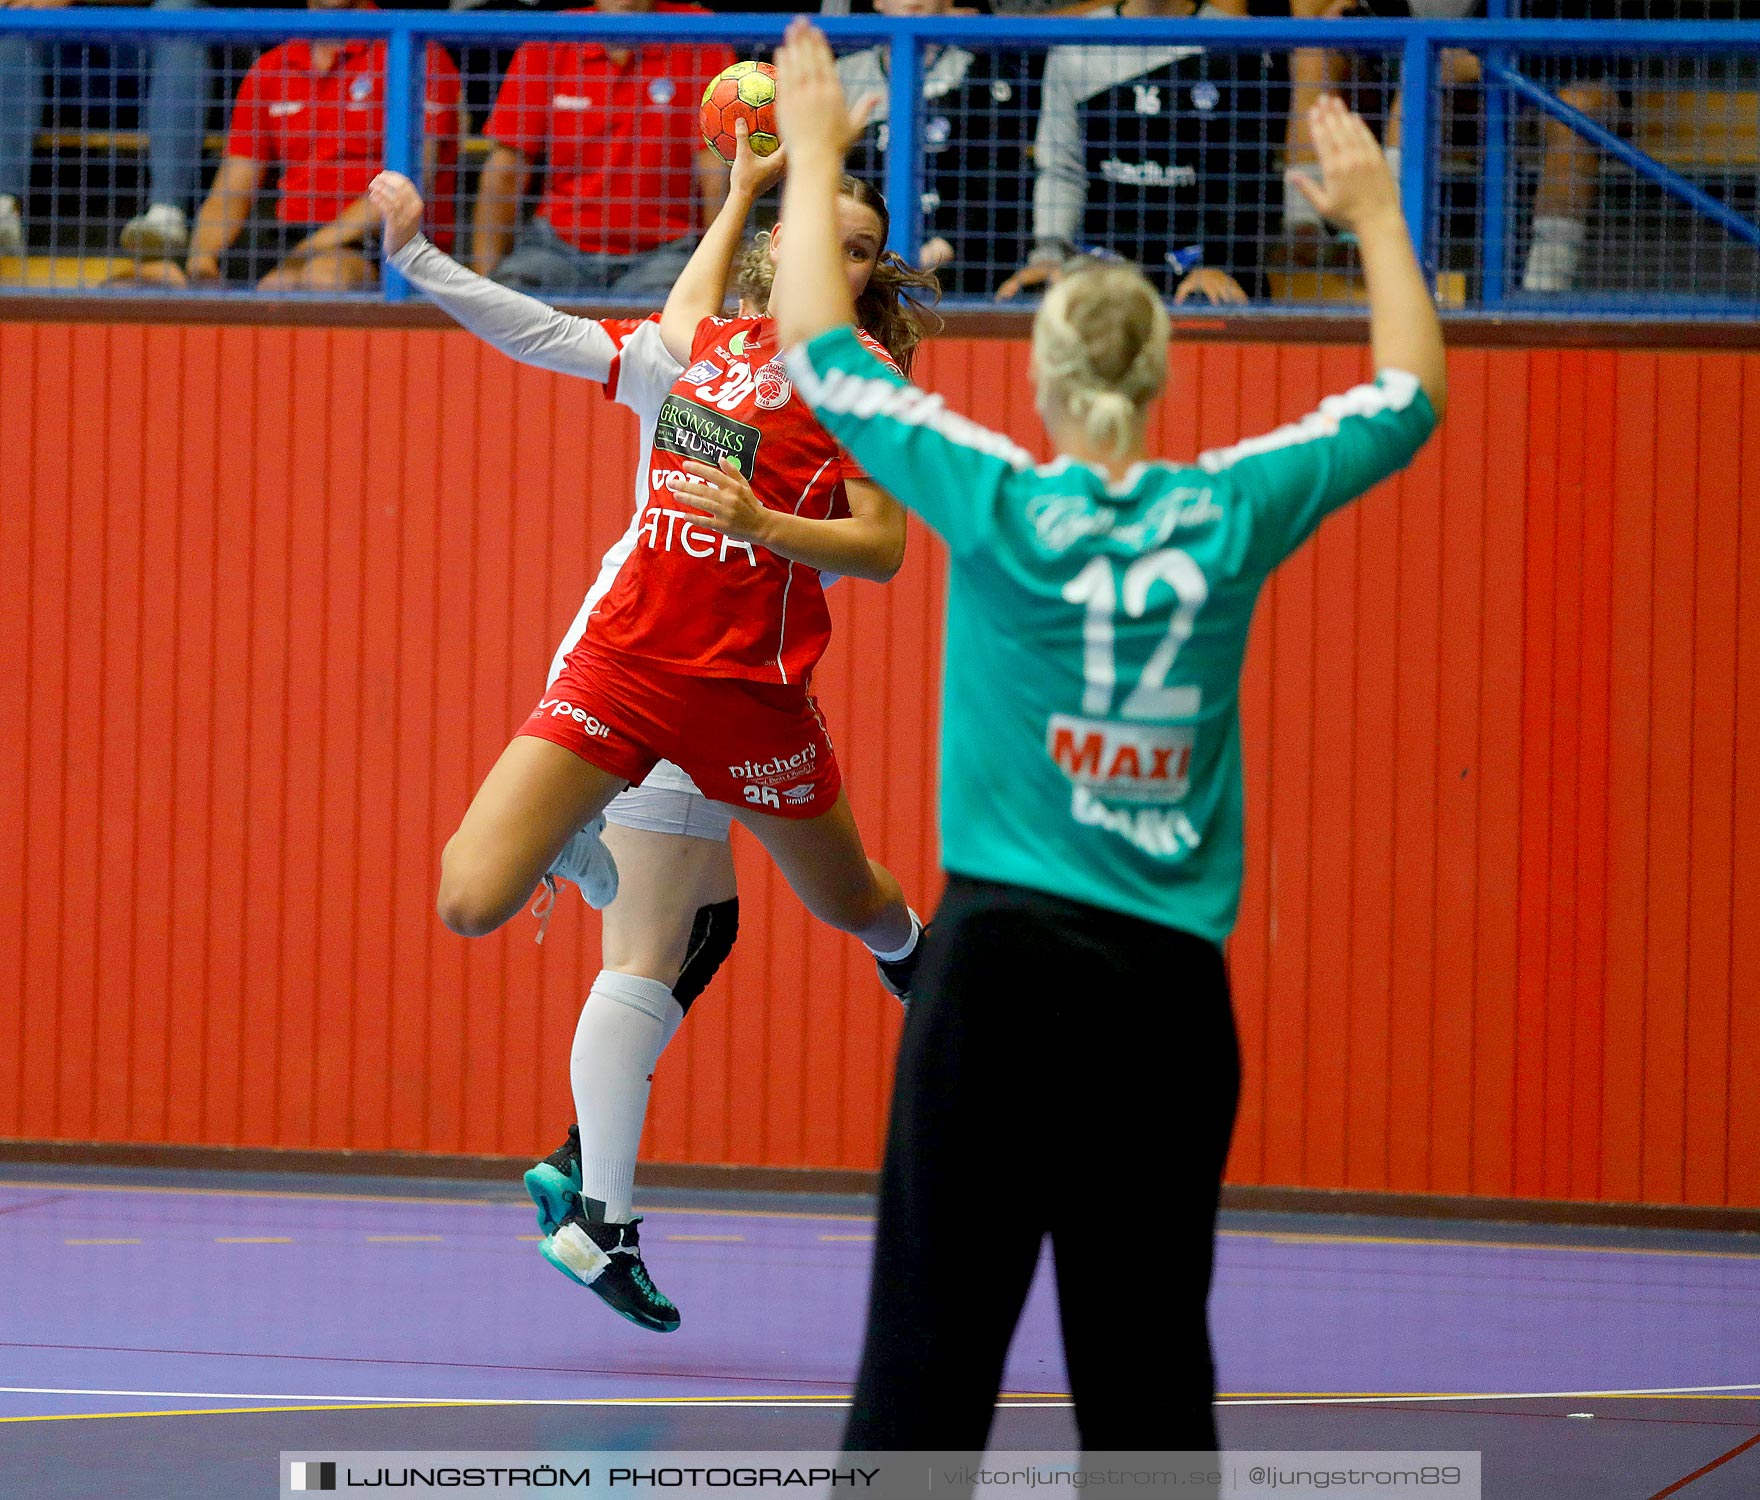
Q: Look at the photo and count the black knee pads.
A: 1